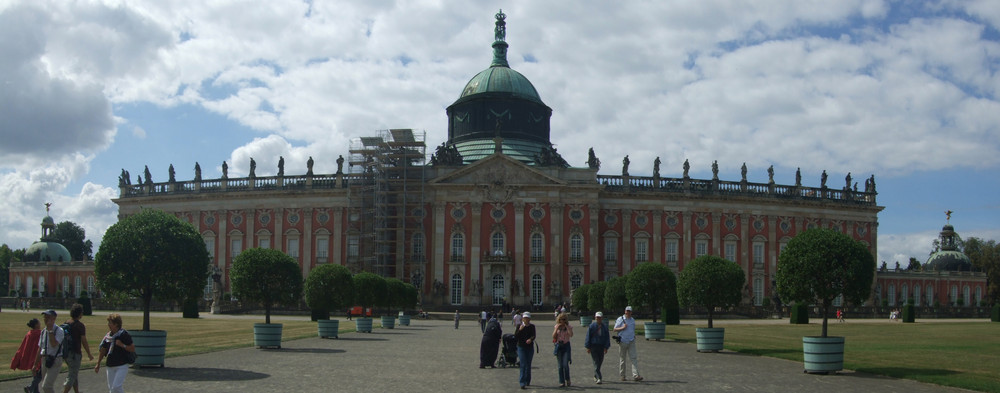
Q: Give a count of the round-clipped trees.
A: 12